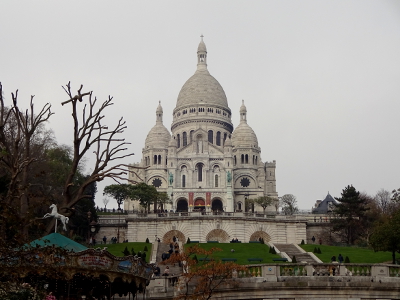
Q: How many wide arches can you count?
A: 3